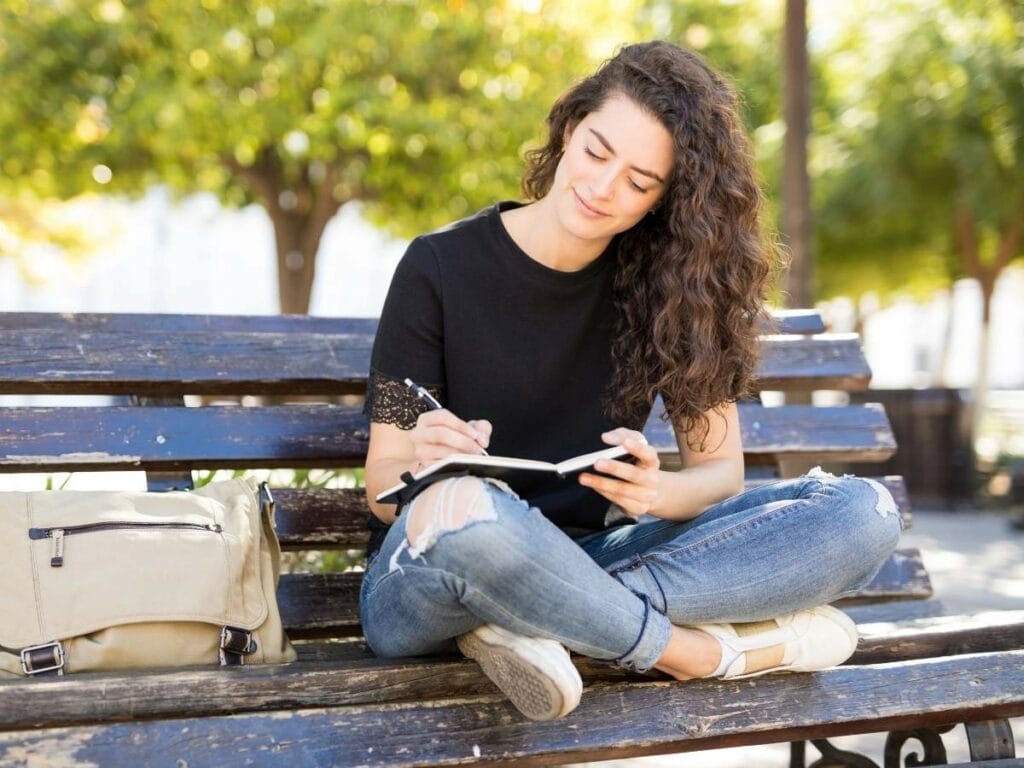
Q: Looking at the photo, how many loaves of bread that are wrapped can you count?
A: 0